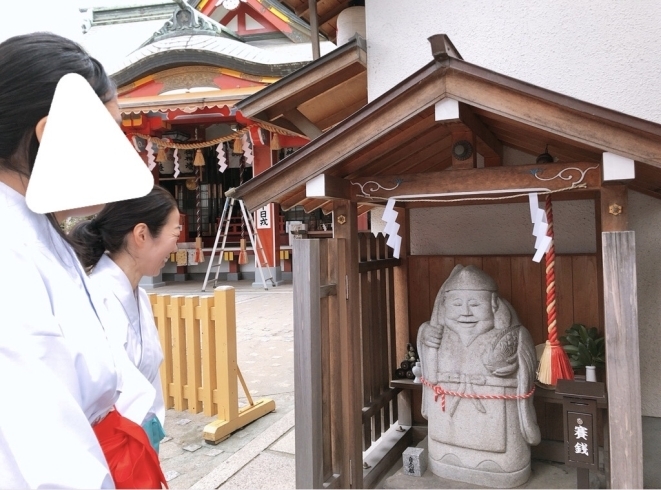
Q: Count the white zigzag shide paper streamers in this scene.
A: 6